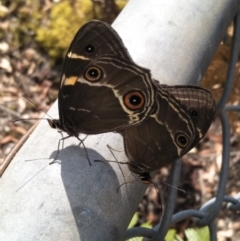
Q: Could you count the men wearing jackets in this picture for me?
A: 0